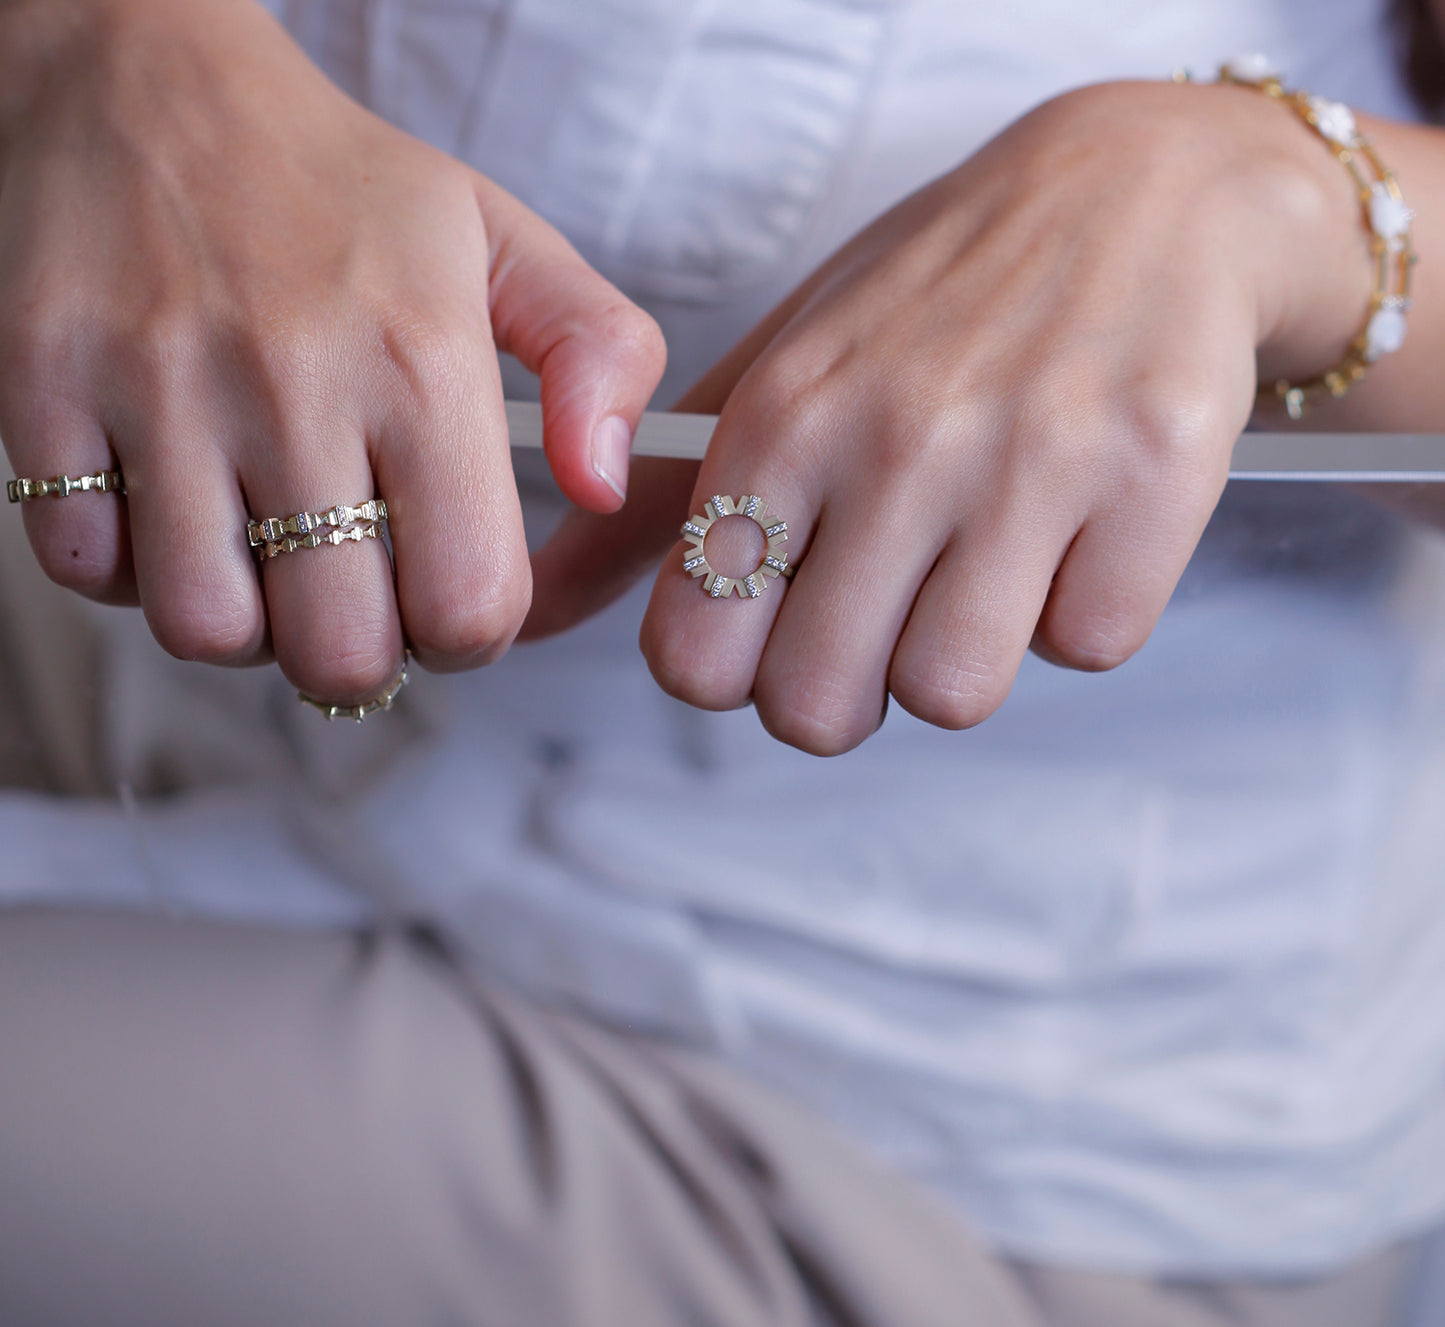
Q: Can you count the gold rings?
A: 5